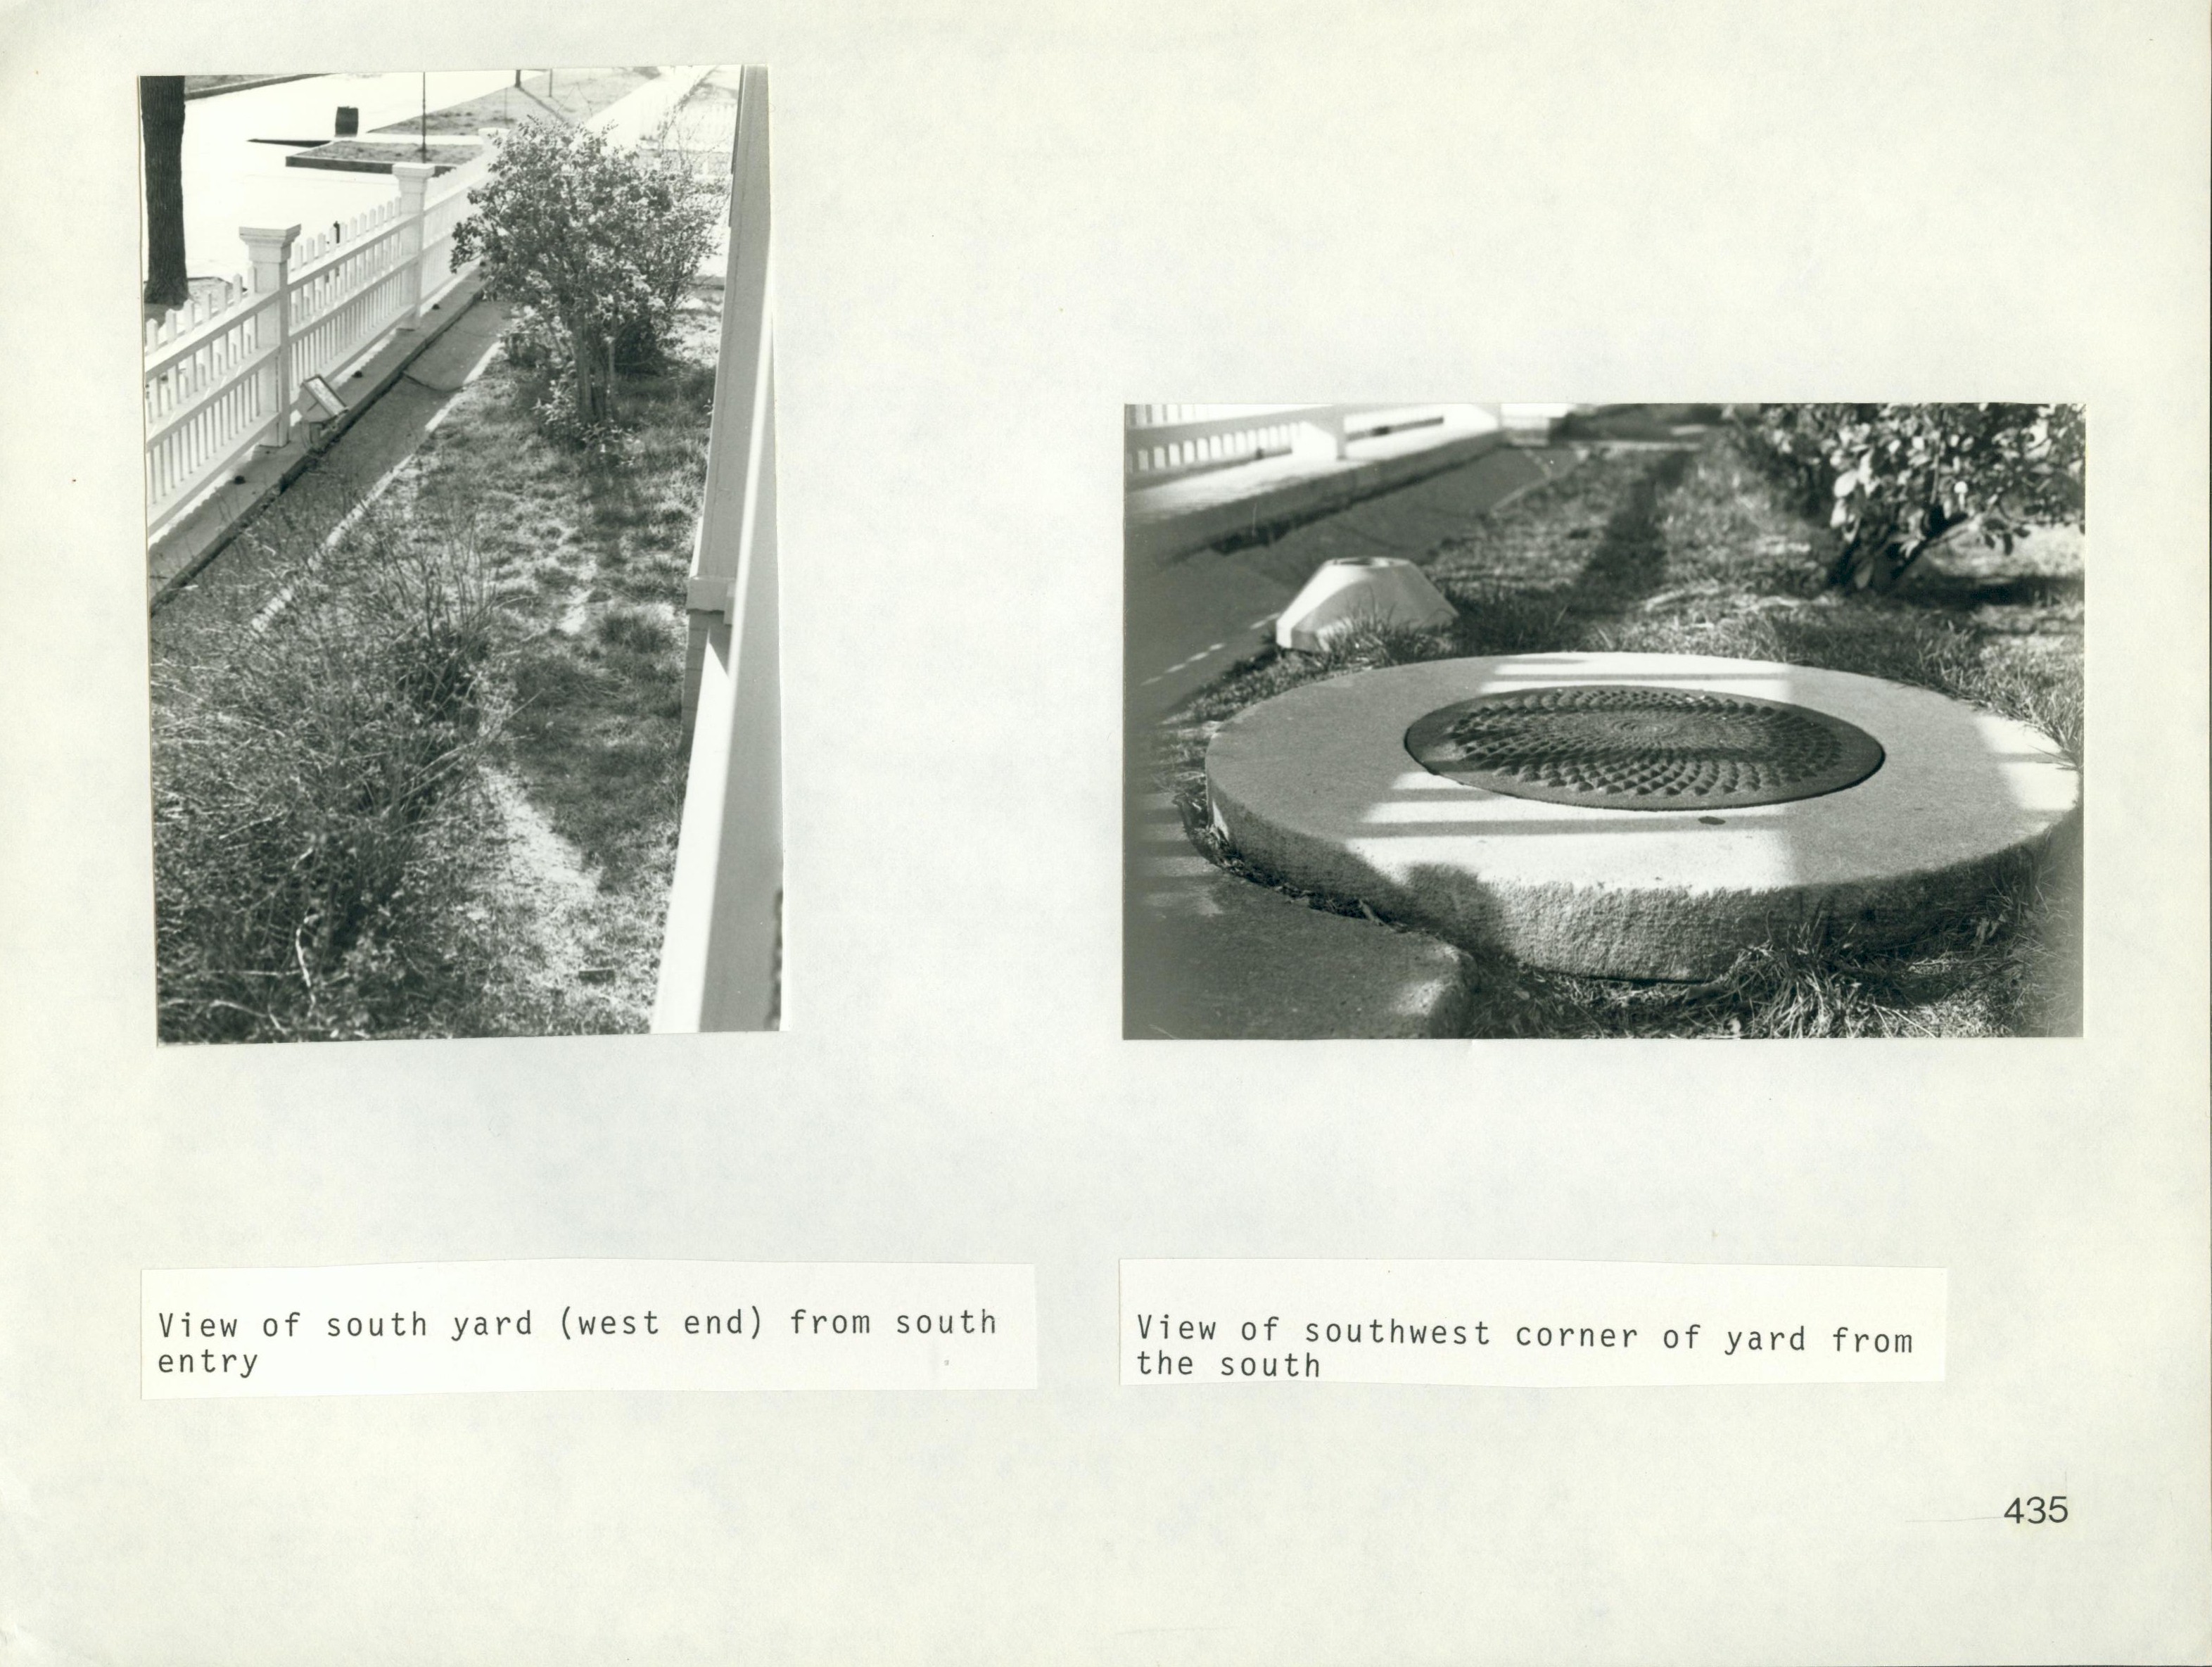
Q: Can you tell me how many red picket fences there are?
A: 0